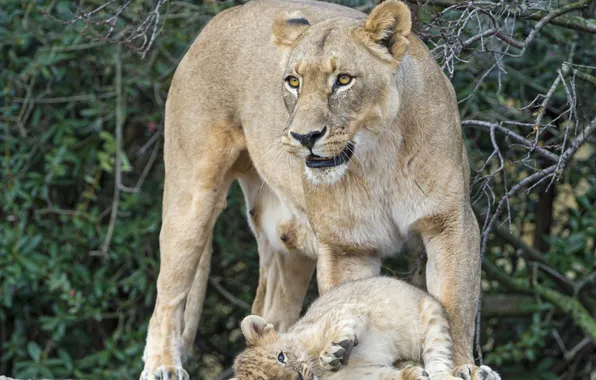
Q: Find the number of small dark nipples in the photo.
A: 2